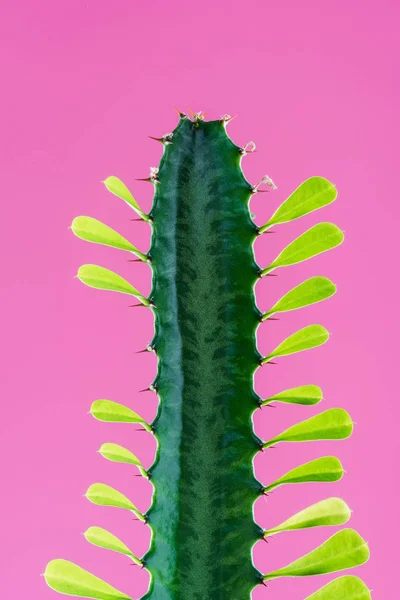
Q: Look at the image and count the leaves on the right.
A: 10